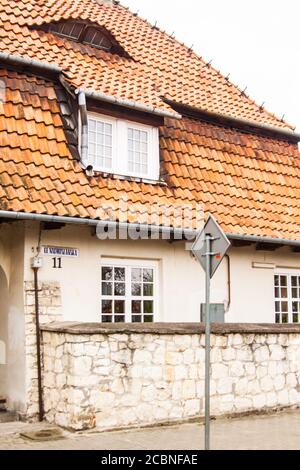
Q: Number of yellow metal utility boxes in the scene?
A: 0